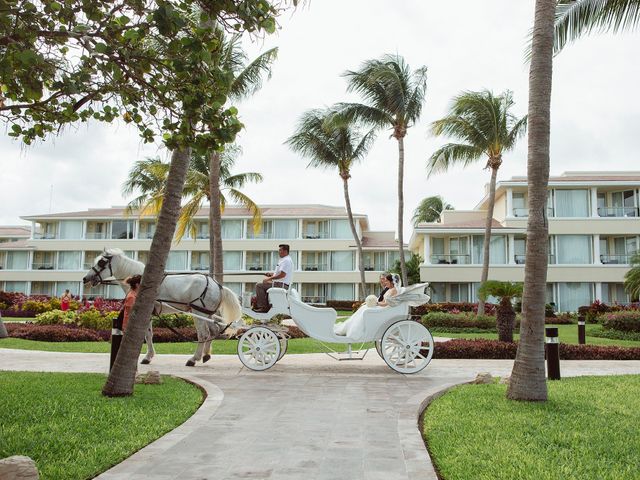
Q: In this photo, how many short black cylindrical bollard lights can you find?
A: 3